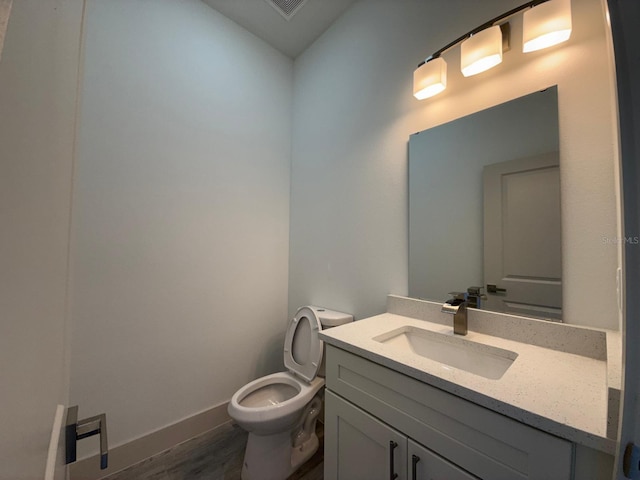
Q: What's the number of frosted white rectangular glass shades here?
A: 3